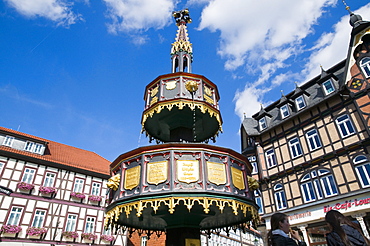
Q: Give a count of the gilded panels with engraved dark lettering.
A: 5